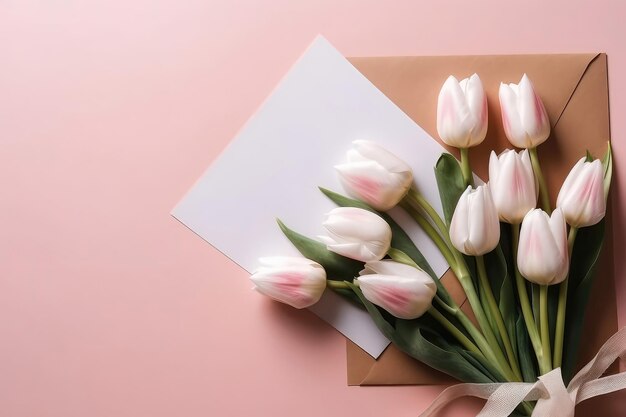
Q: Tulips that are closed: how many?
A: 10